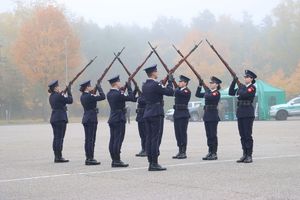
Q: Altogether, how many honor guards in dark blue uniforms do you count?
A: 8